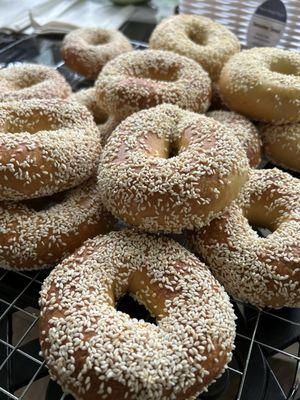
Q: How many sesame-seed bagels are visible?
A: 13